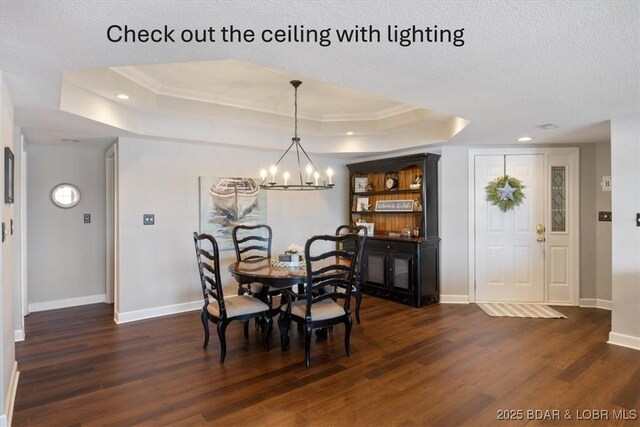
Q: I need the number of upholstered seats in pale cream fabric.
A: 4